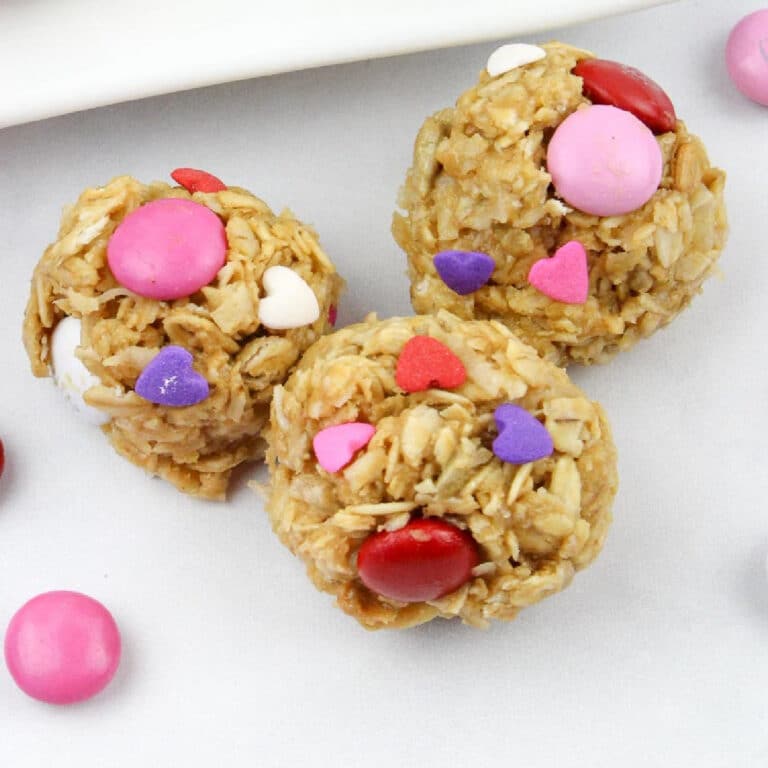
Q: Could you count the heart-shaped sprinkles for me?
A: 9